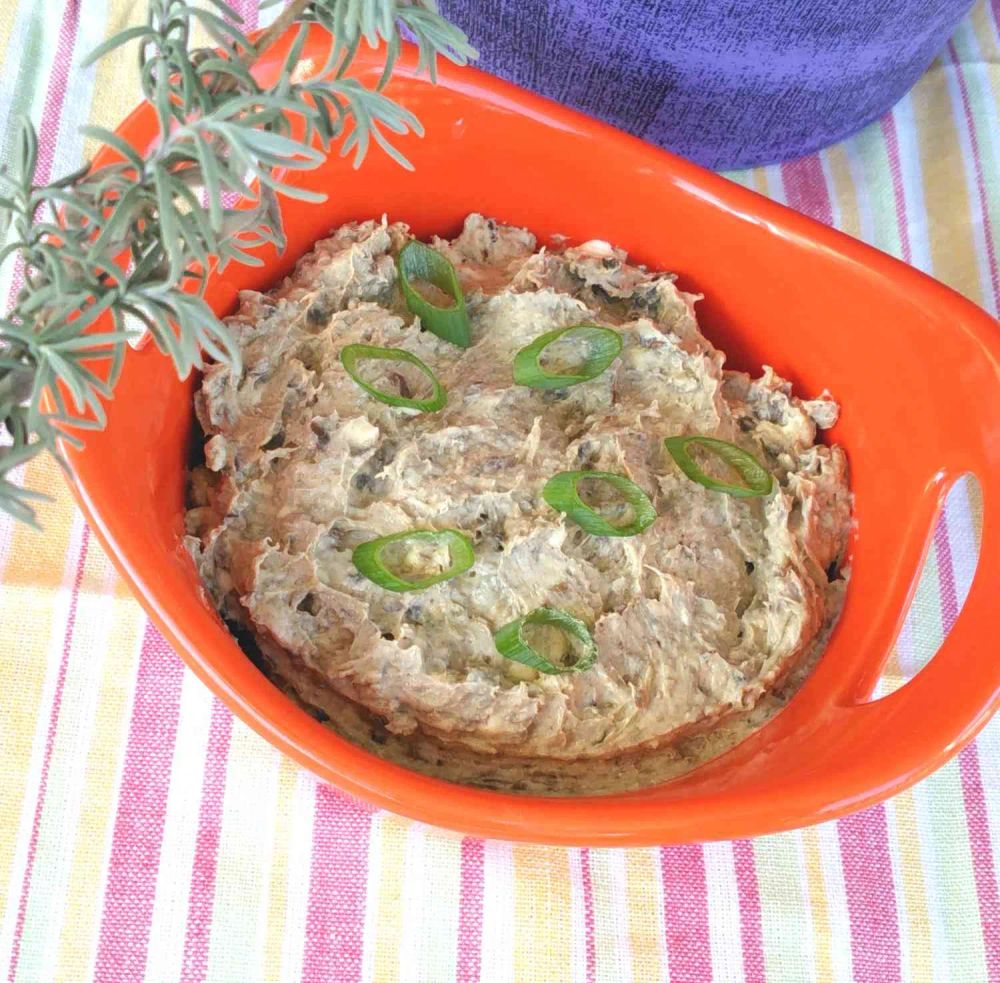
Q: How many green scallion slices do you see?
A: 7